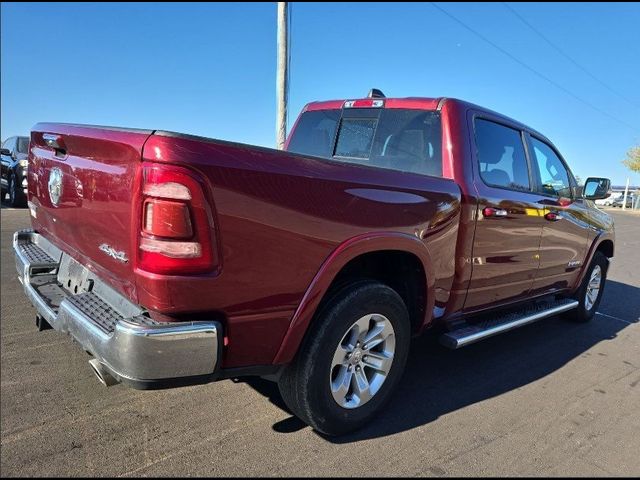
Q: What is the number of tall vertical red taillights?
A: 1